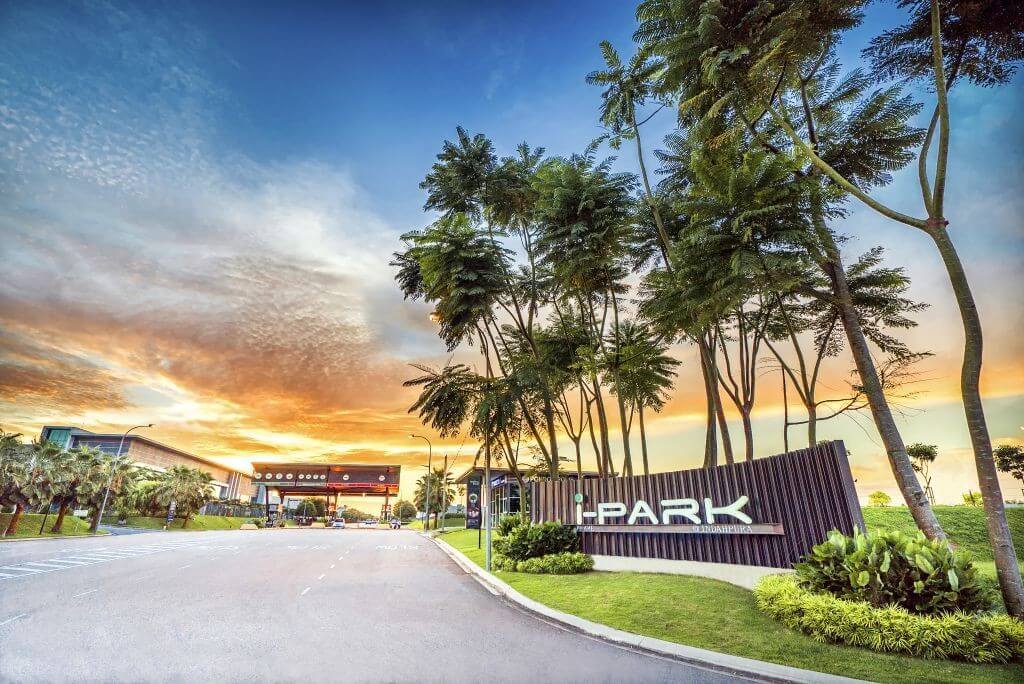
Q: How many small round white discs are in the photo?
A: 10